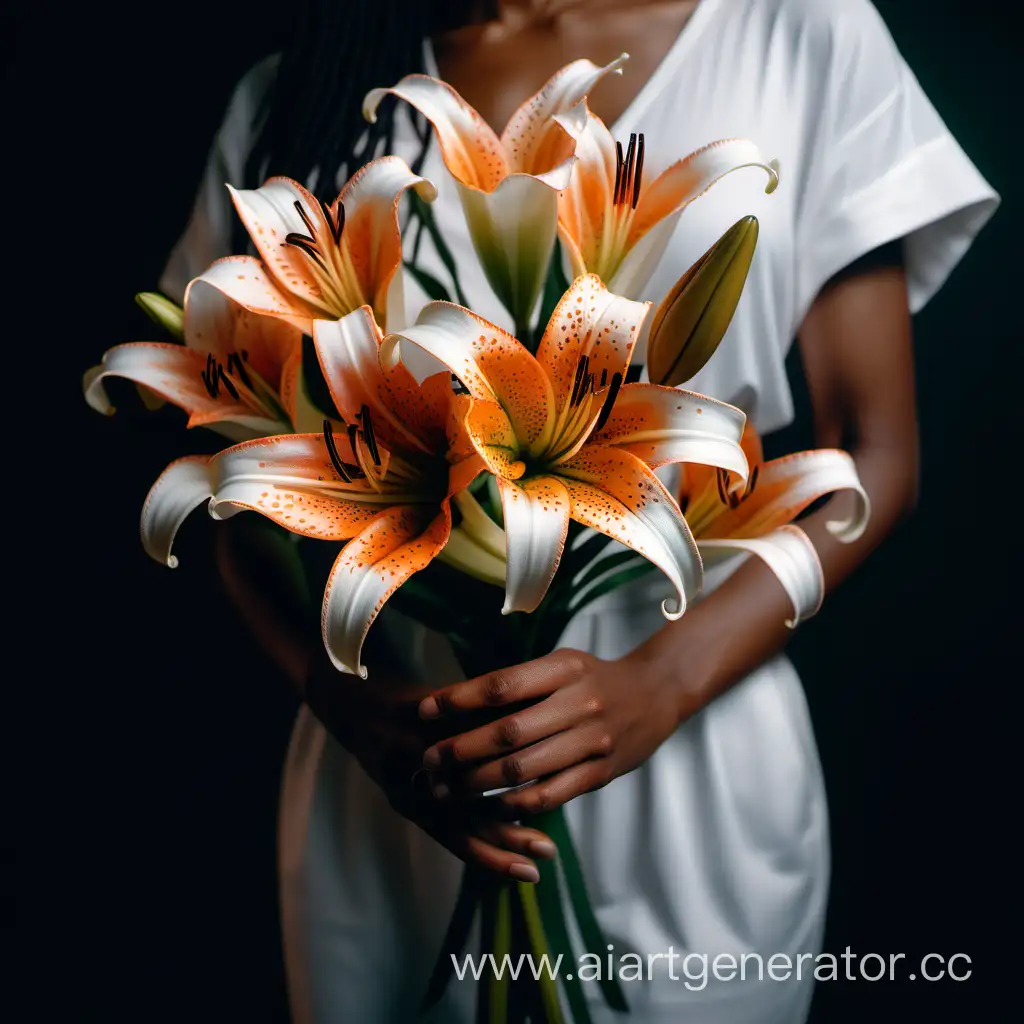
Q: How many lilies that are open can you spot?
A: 7